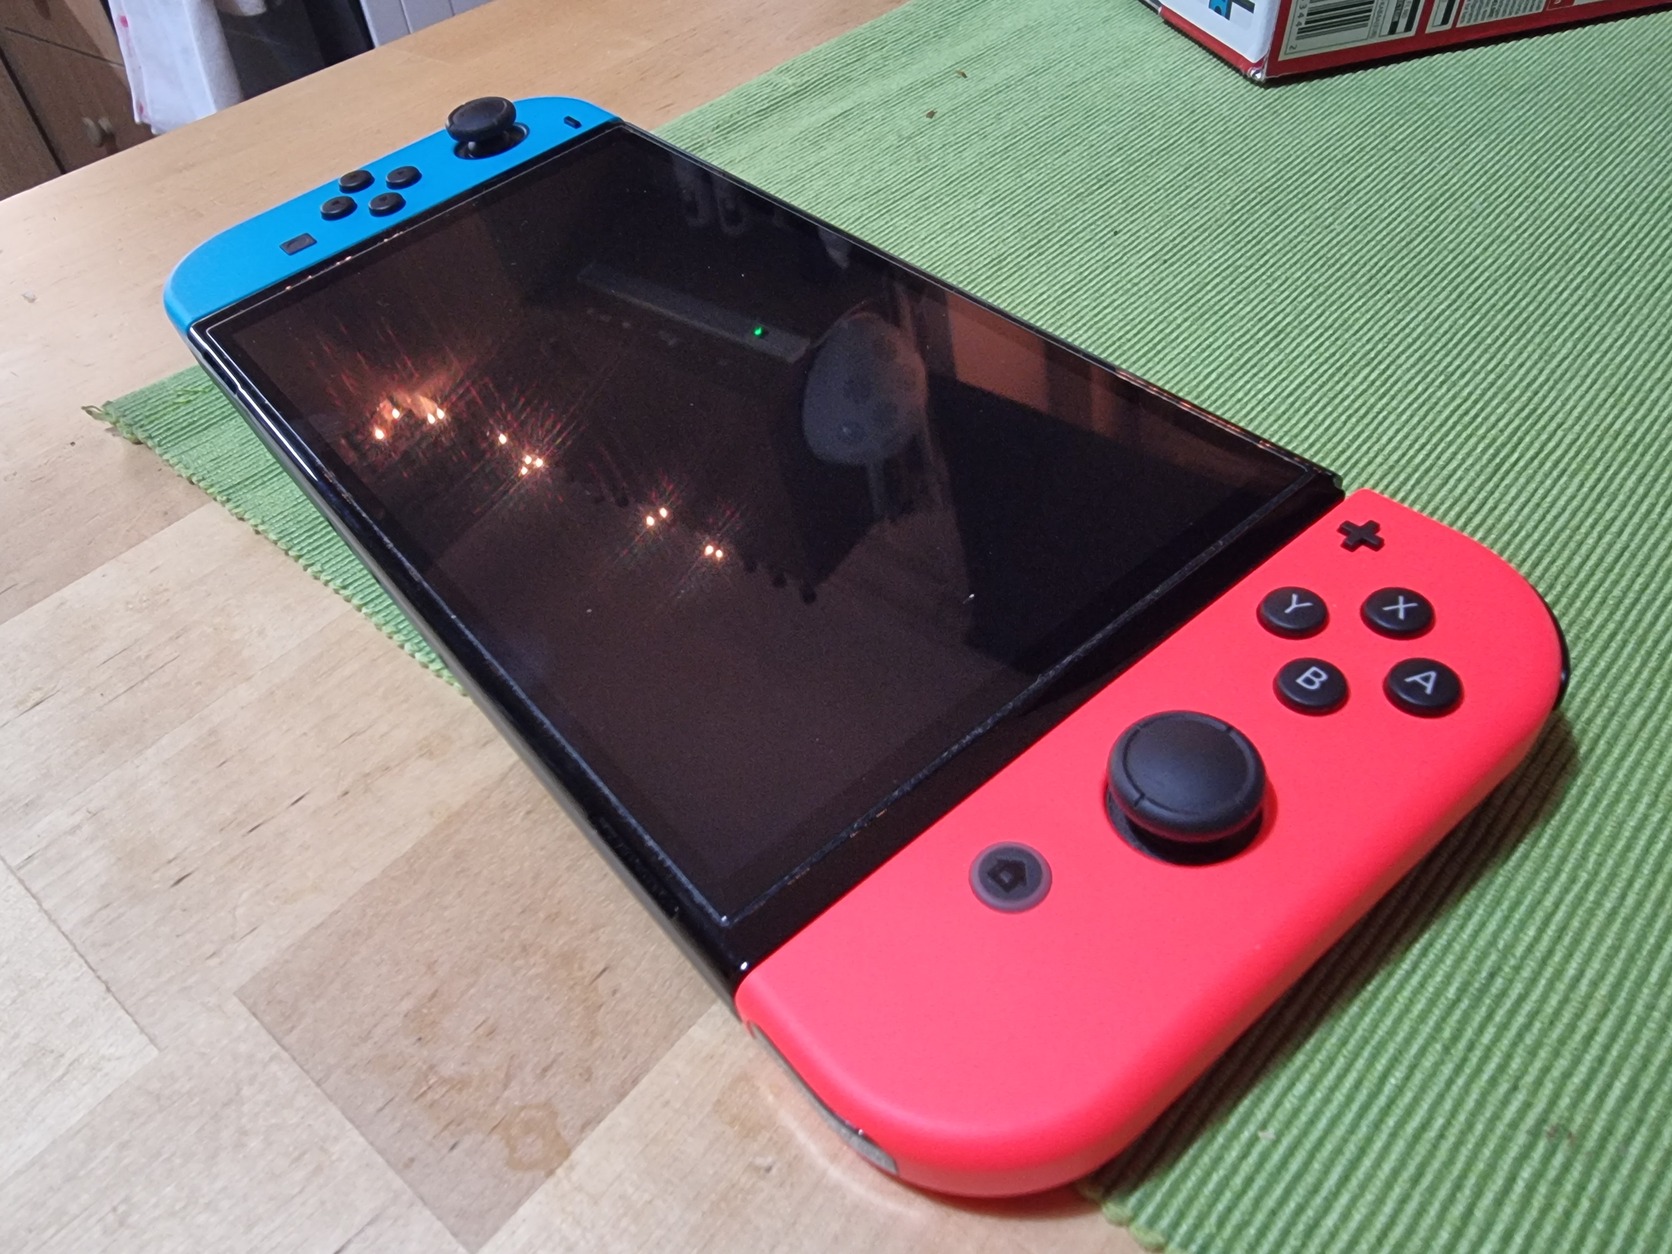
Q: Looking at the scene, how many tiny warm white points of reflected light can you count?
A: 12